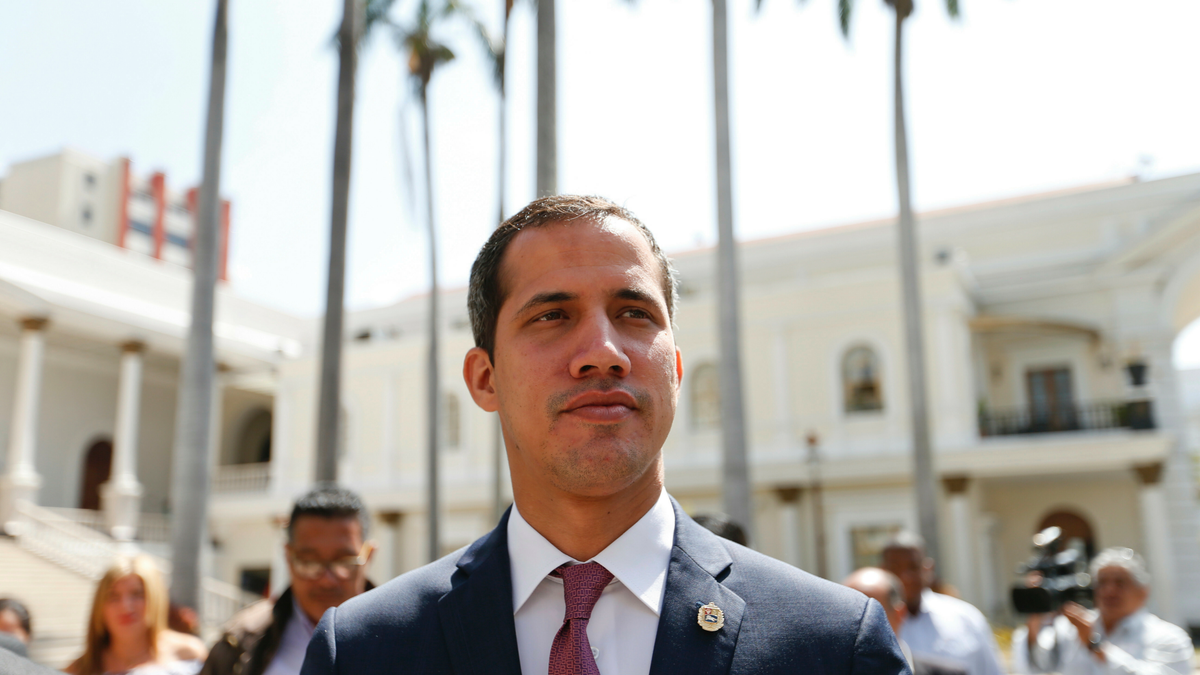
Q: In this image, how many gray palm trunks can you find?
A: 7